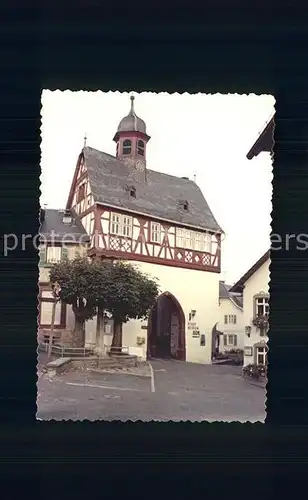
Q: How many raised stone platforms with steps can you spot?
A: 1